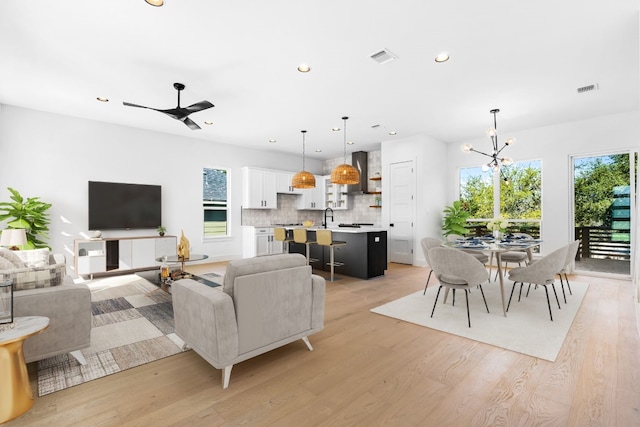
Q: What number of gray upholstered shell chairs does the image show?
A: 6